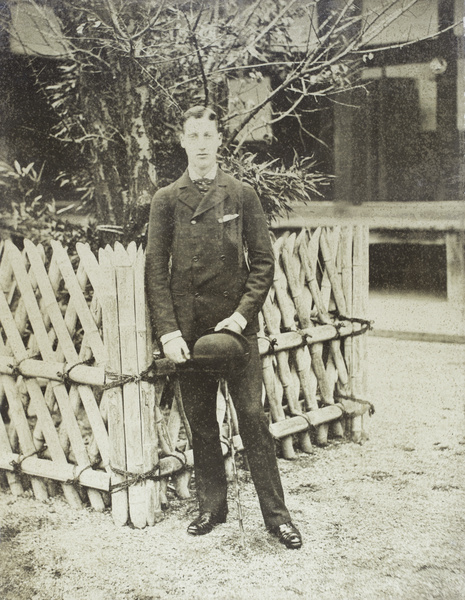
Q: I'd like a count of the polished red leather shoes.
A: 0